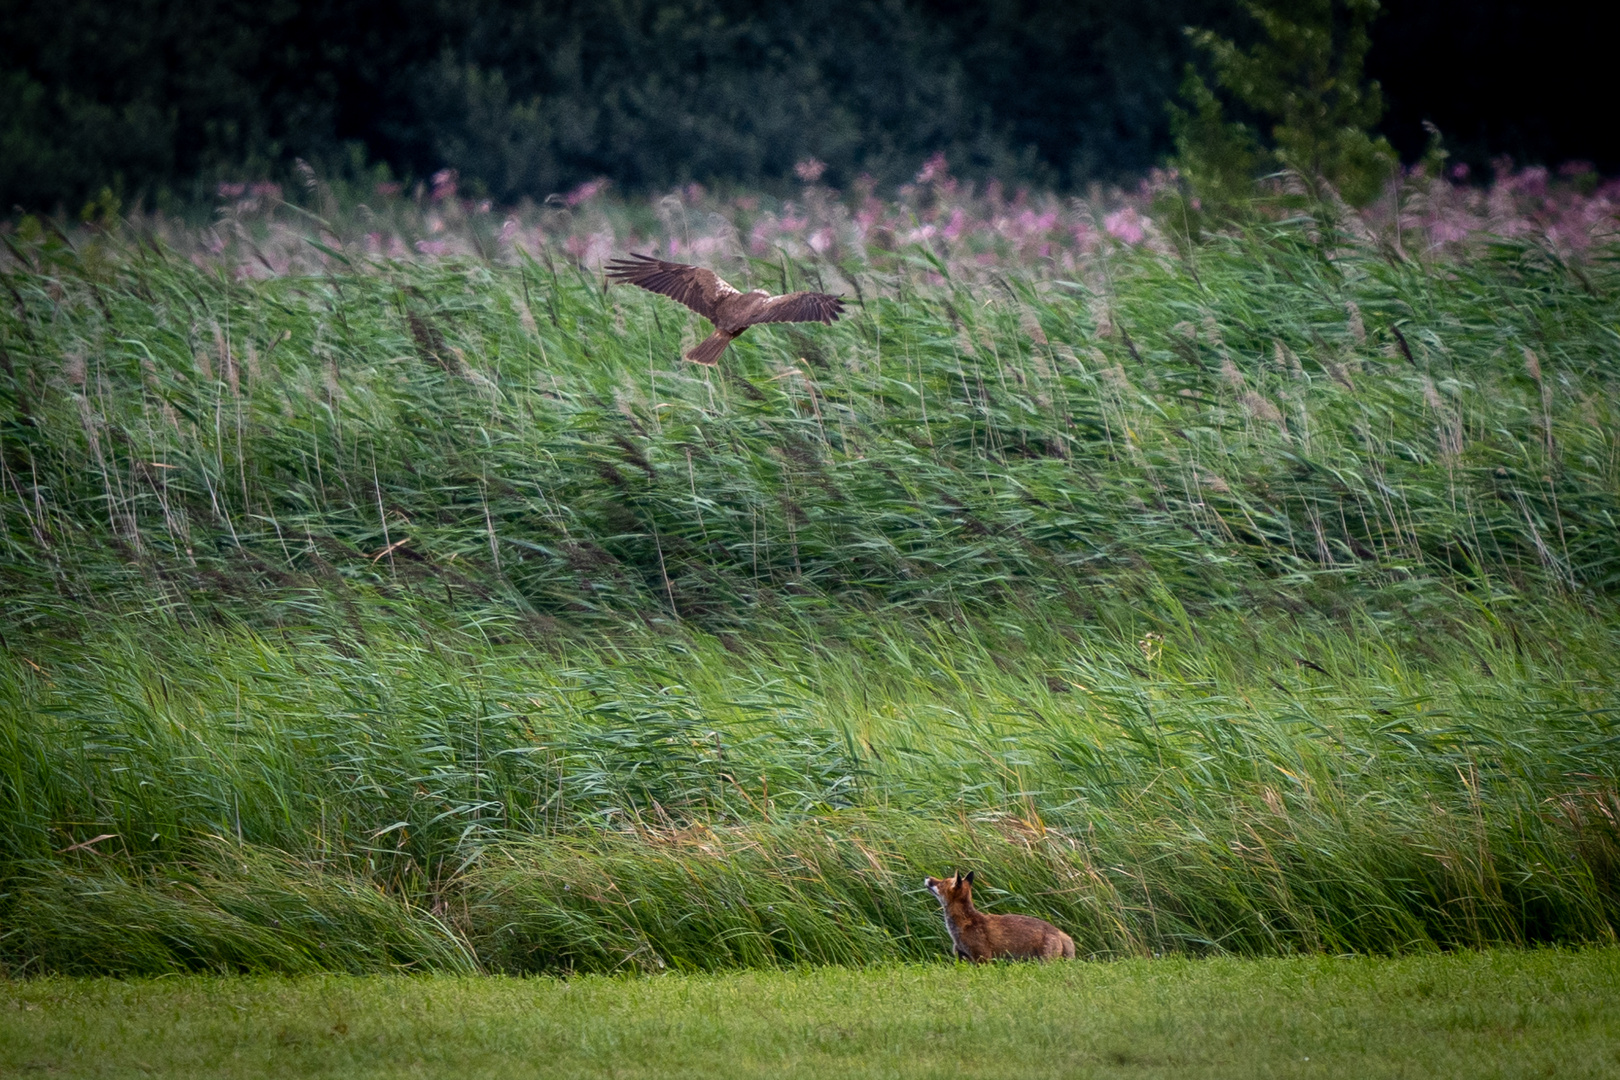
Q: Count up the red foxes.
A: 1